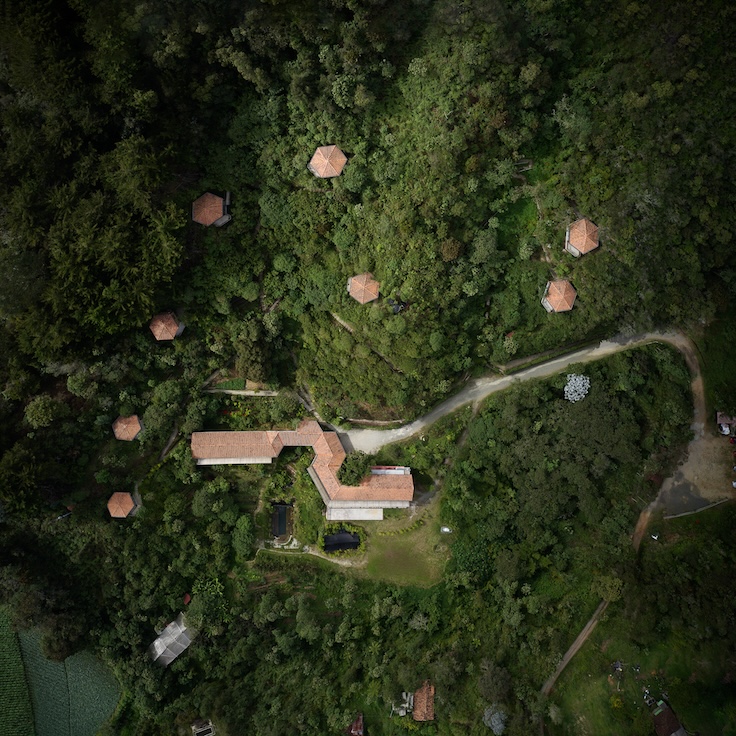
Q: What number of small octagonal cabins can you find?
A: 8